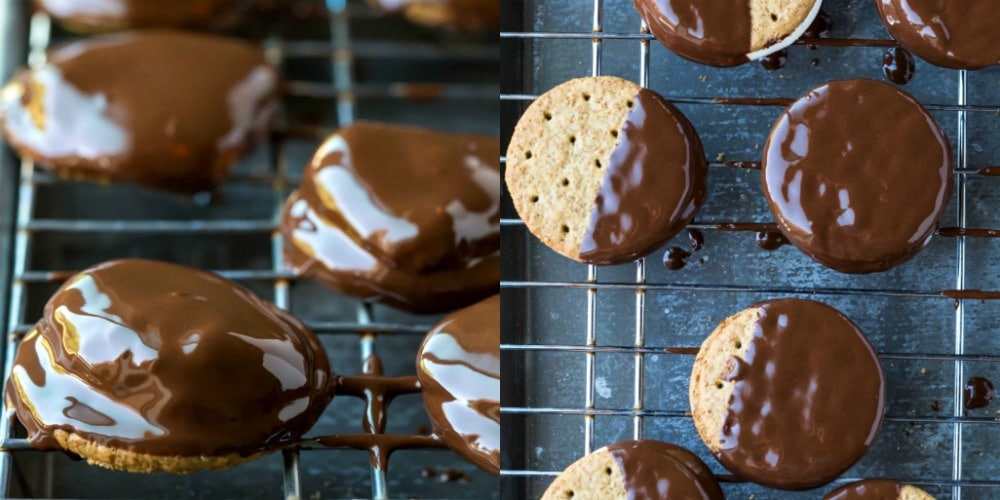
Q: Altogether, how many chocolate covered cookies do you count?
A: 13